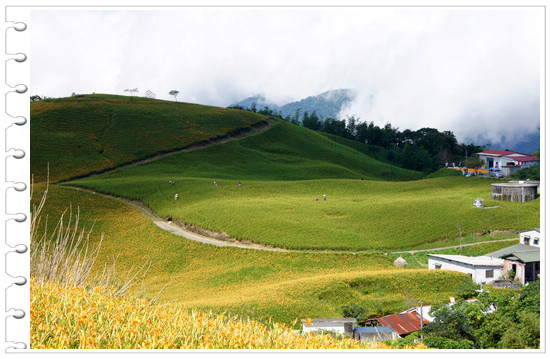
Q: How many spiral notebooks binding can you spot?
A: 11